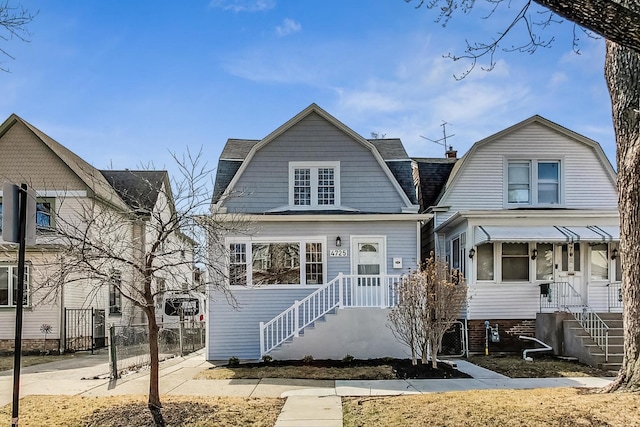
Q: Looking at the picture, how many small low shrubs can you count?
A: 5